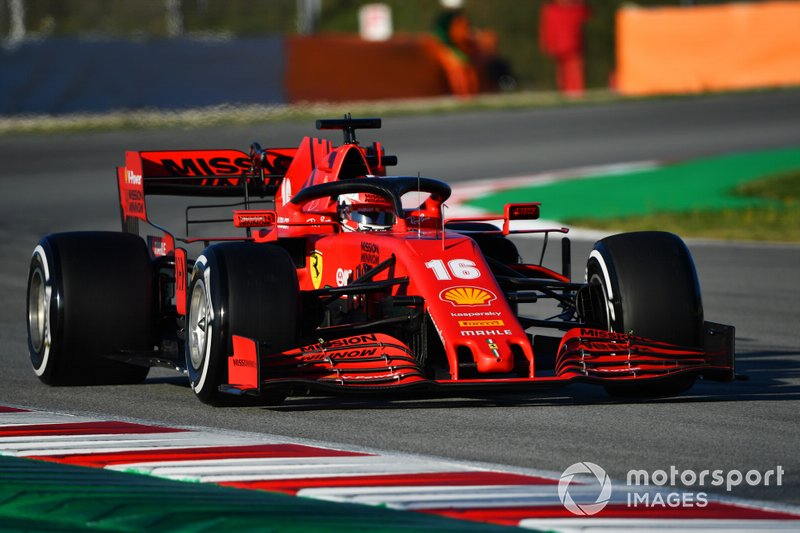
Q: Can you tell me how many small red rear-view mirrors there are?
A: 2